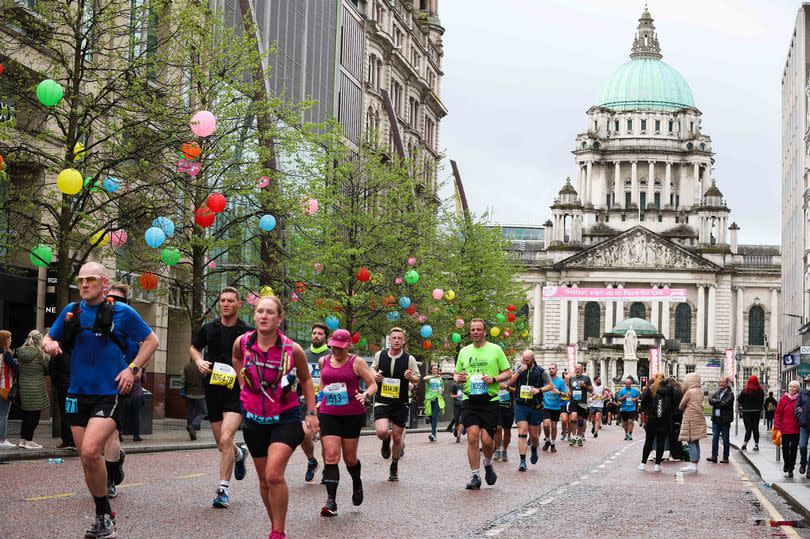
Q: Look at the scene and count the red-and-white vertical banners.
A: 3